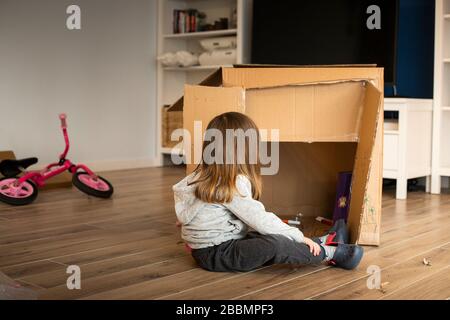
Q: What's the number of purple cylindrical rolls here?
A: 1